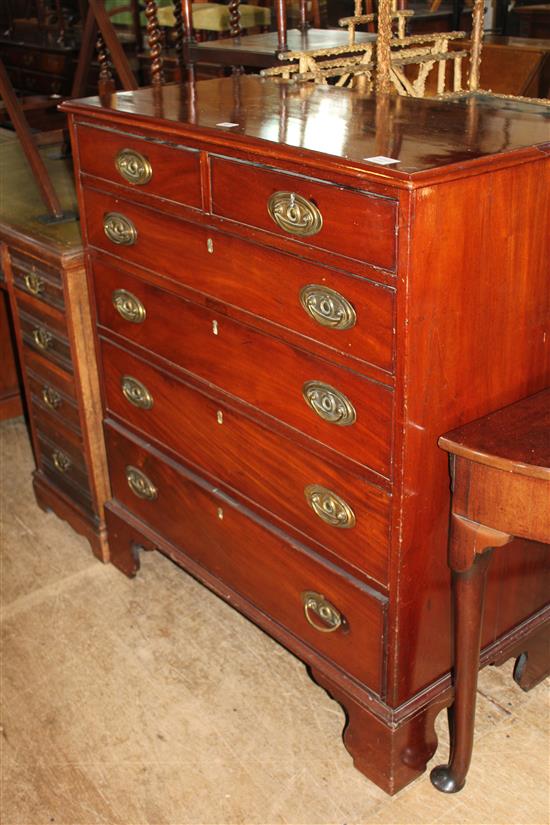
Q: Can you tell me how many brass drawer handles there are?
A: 14